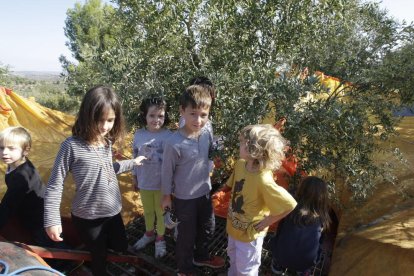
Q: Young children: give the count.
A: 7